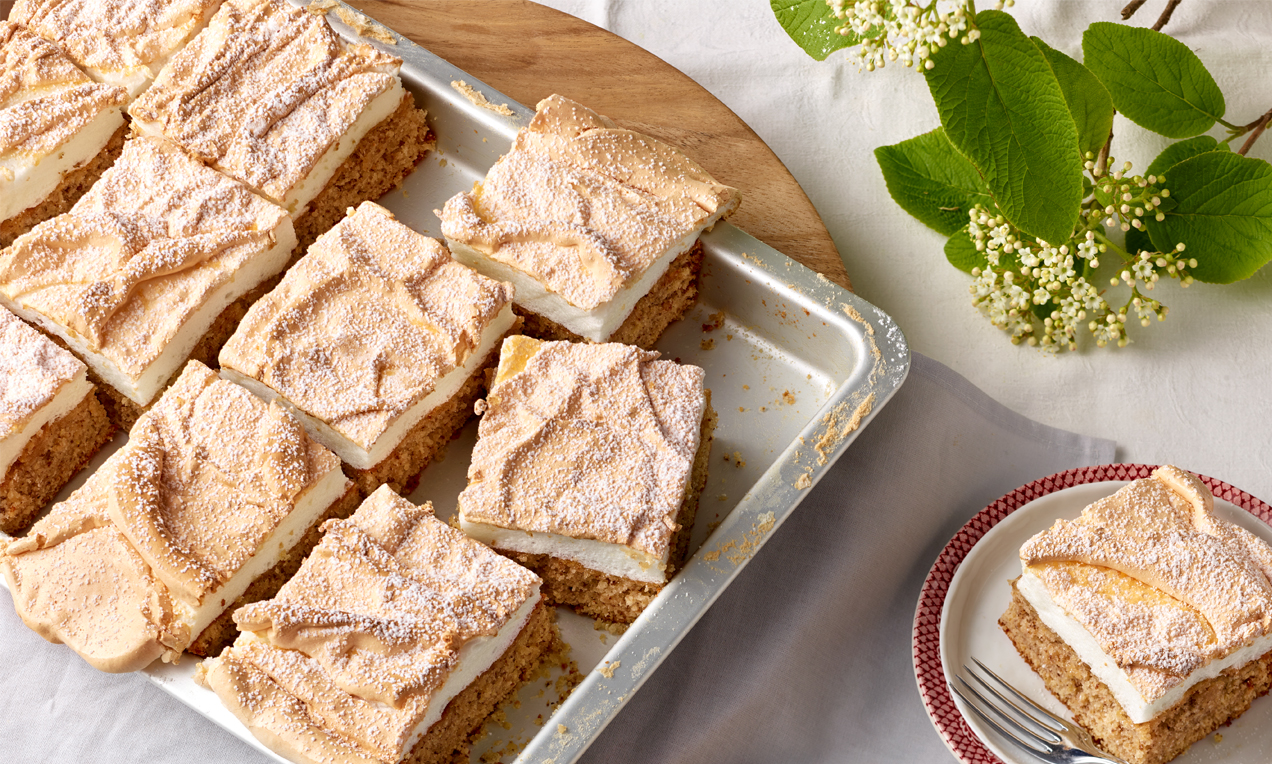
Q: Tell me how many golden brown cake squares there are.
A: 11